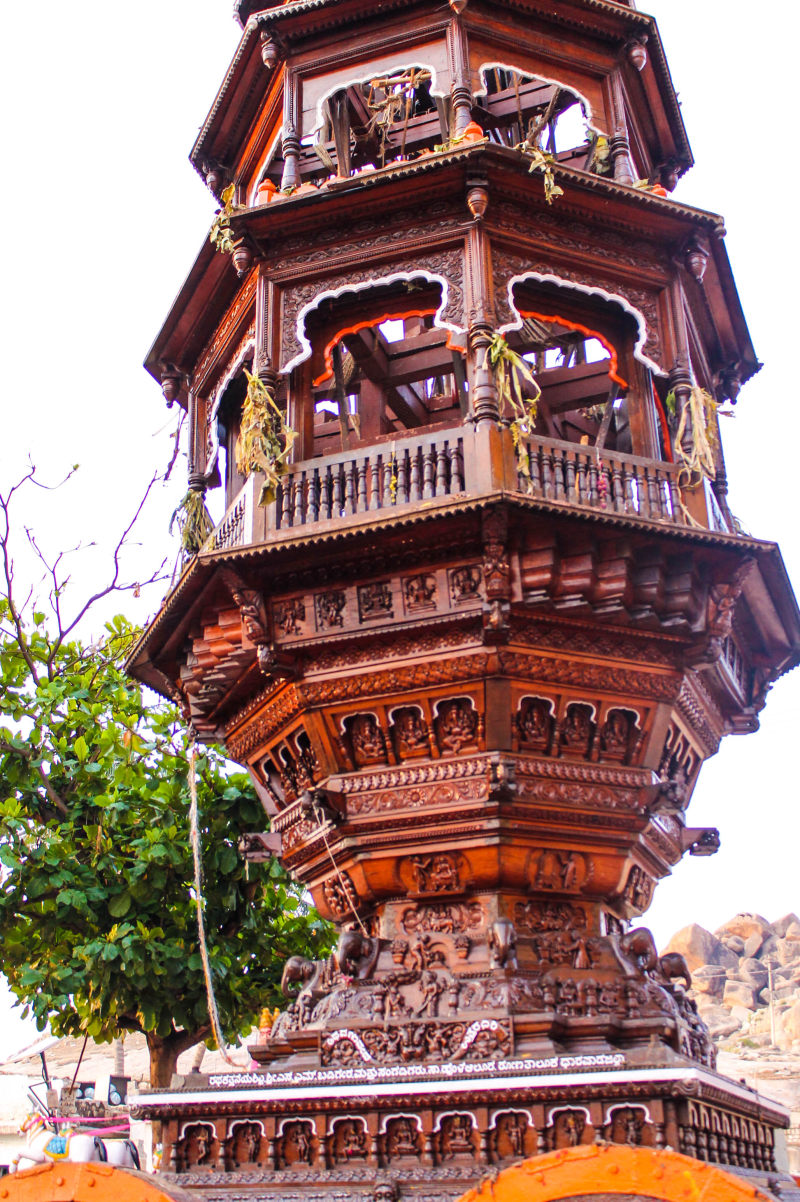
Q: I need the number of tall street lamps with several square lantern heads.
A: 0